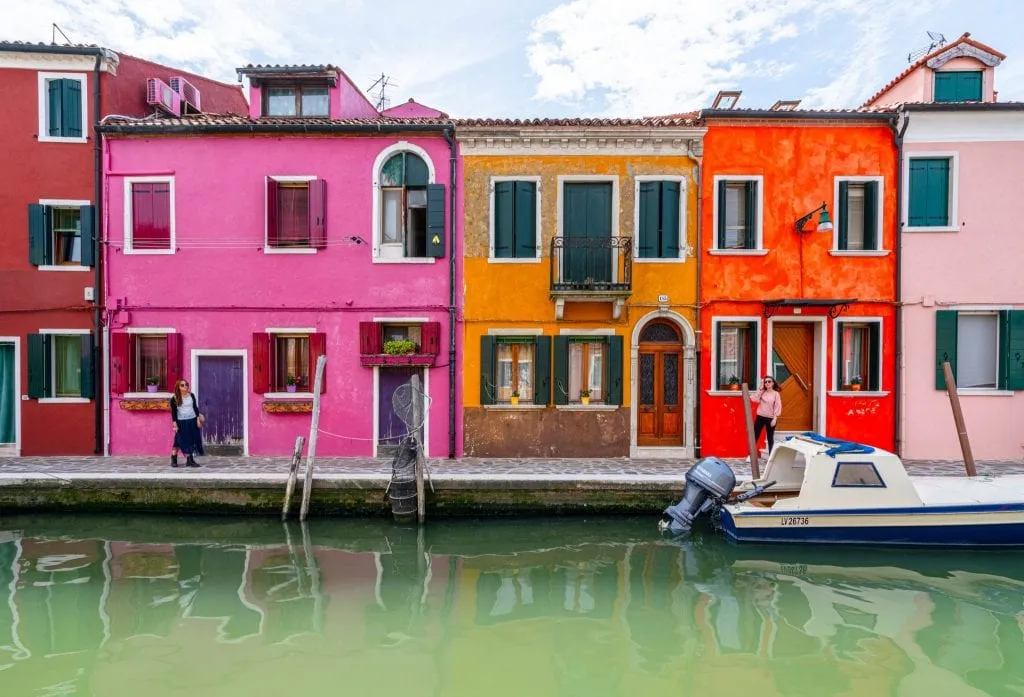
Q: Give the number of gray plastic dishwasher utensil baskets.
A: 0